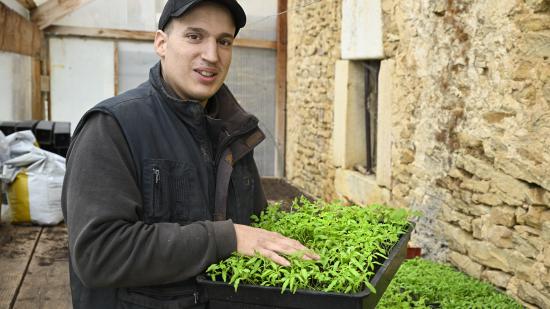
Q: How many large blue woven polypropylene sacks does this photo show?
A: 0